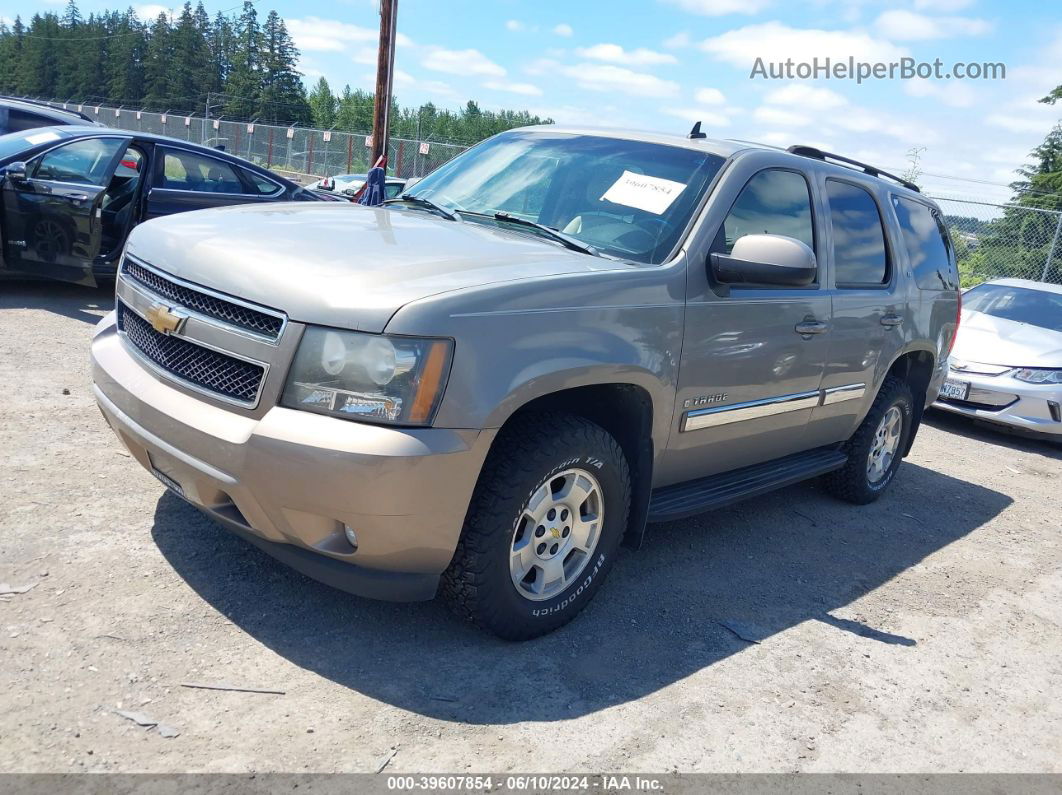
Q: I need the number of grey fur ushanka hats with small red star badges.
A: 0